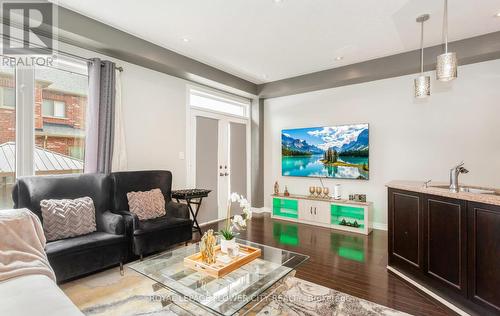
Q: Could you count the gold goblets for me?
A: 3